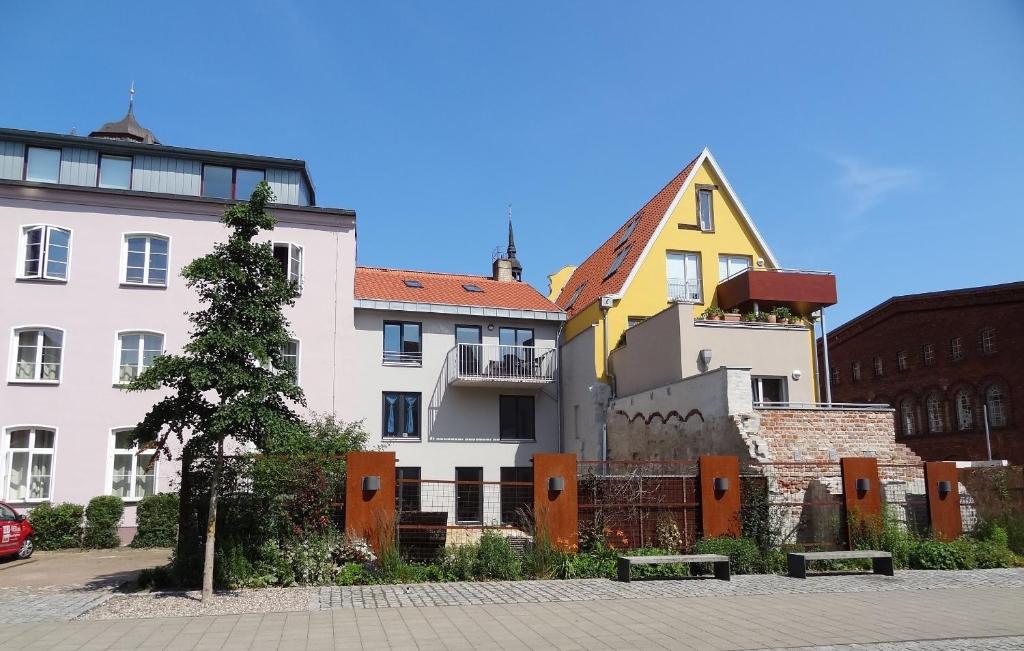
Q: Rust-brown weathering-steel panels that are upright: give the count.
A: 5